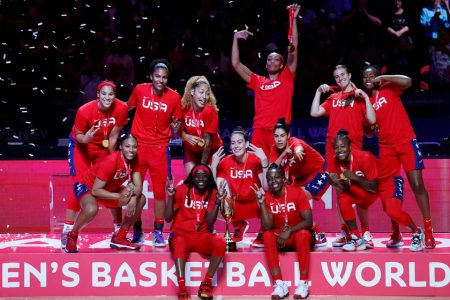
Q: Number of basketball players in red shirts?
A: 12